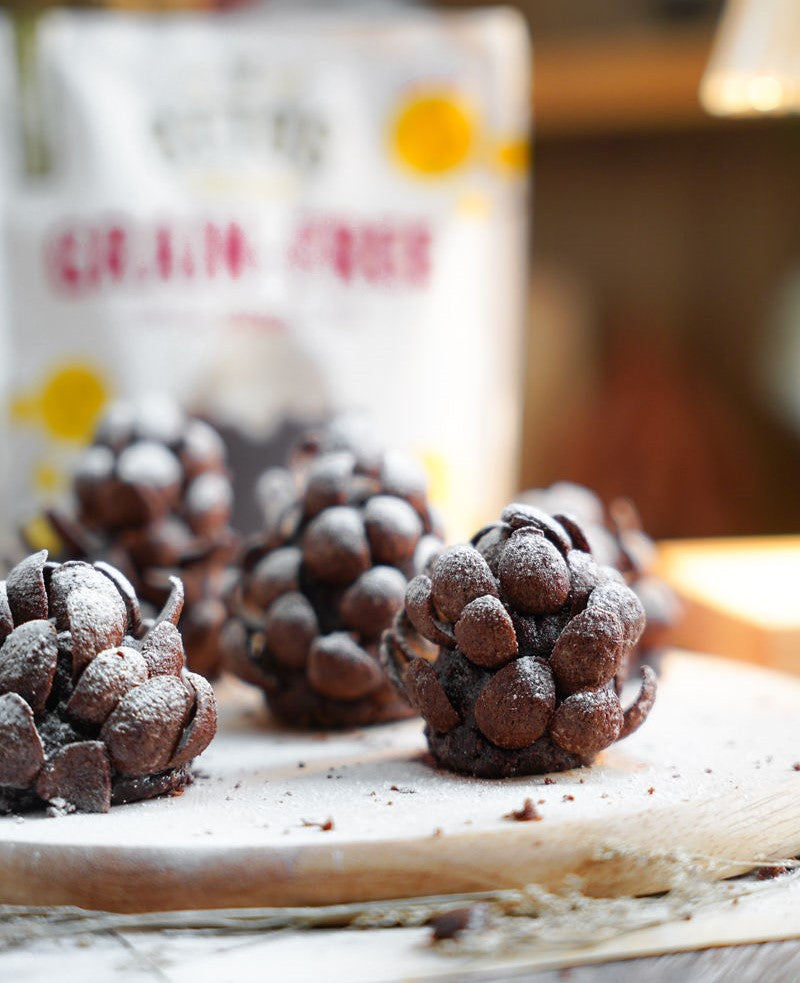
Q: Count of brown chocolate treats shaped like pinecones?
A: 5